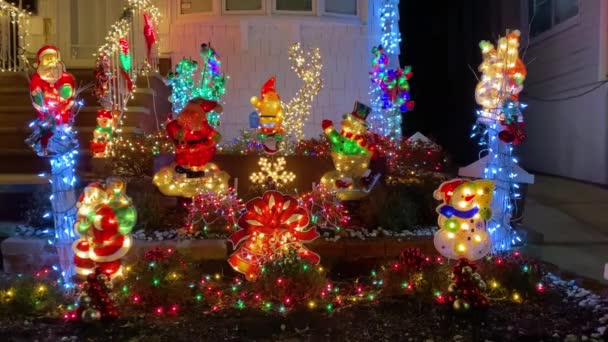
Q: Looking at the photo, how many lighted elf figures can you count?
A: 1